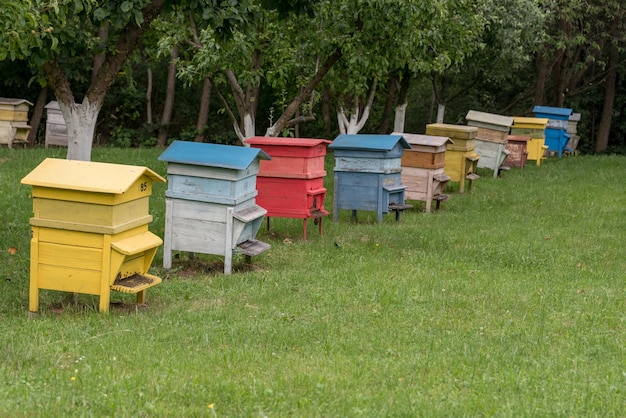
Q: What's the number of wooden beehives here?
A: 13